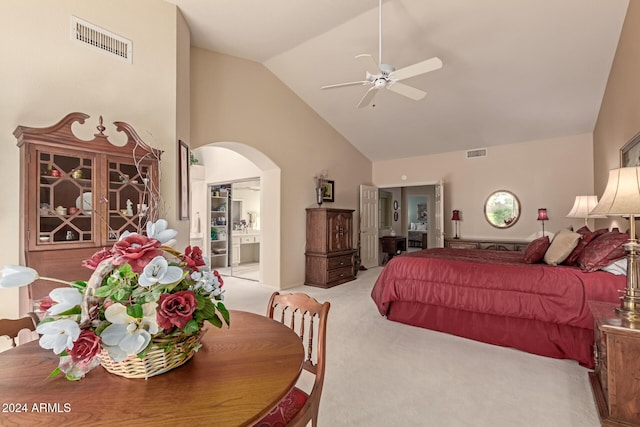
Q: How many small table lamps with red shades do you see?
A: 2